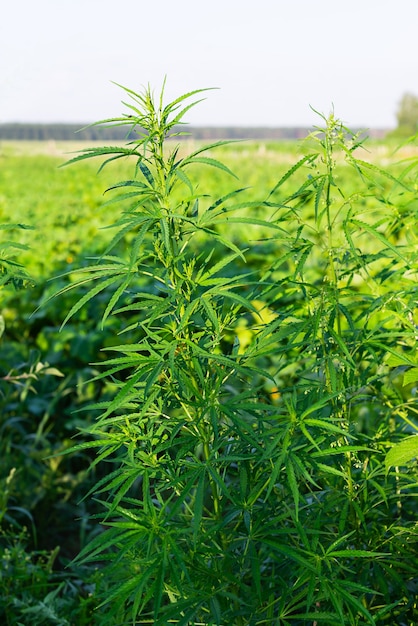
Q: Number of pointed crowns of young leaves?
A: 2